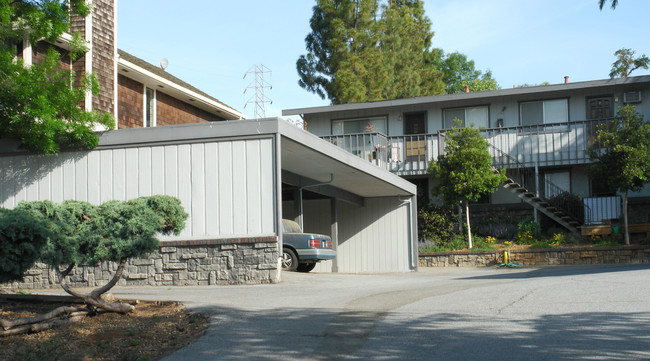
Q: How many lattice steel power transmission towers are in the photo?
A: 1